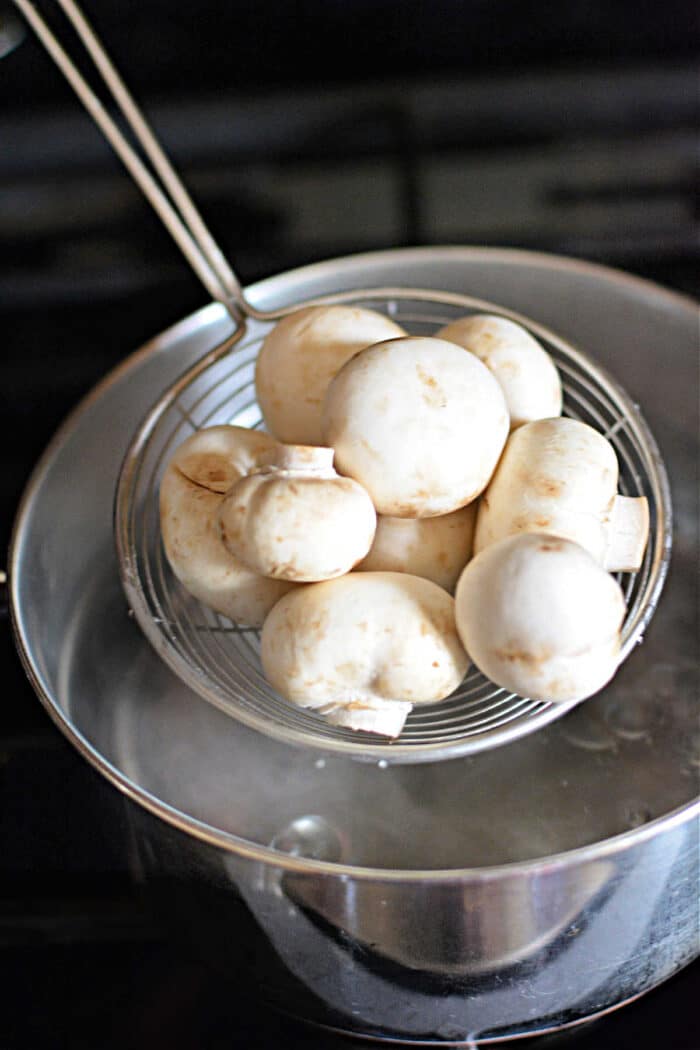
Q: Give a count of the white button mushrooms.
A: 9